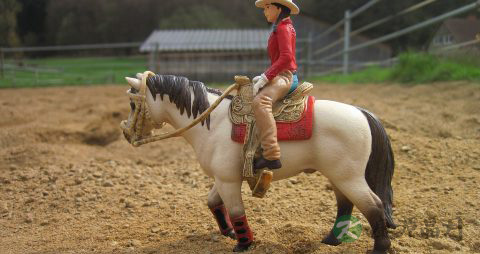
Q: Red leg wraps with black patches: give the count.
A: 2